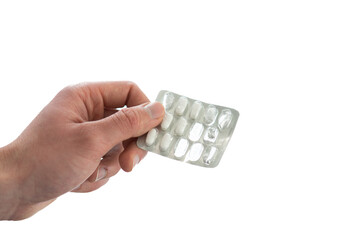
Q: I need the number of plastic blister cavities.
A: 14